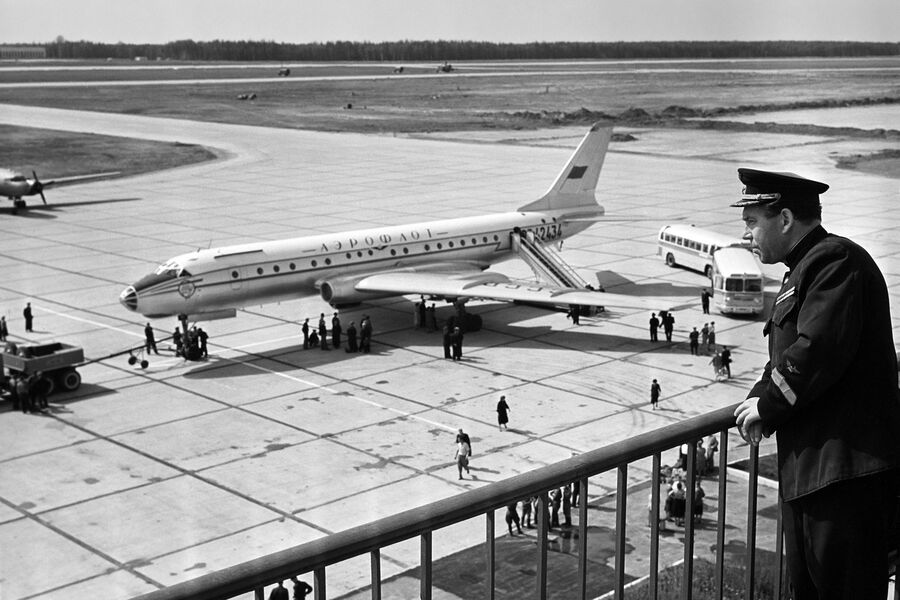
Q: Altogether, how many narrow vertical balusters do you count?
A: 13